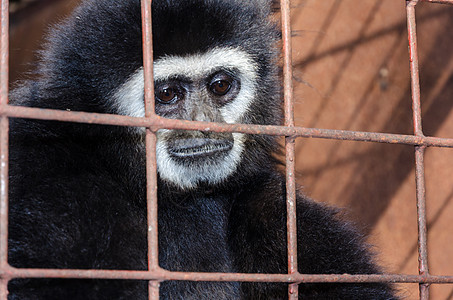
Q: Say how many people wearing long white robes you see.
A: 0